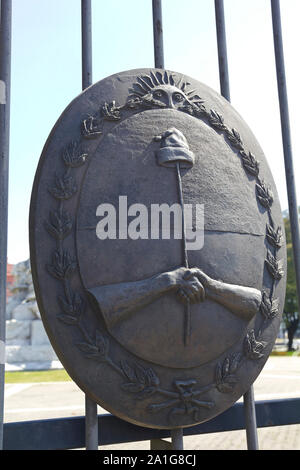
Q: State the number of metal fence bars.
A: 5